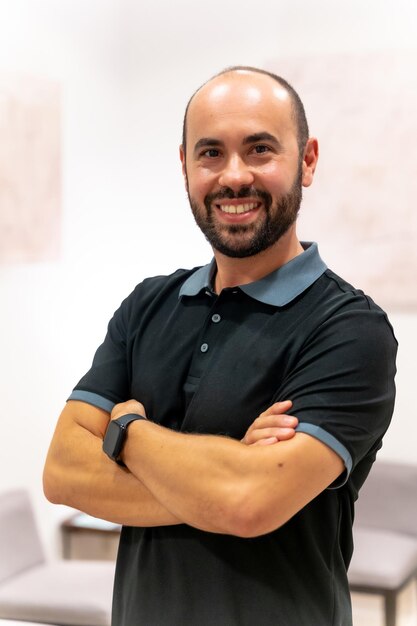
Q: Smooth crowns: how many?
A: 1